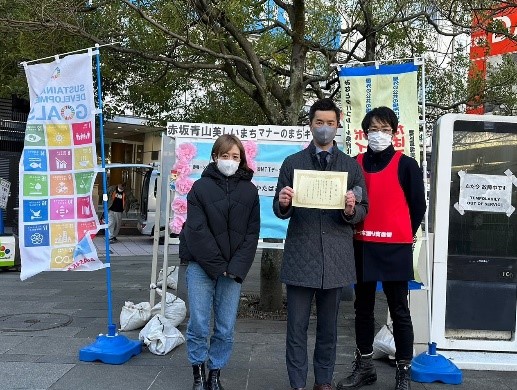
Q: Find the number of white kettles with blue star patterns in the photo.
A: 0